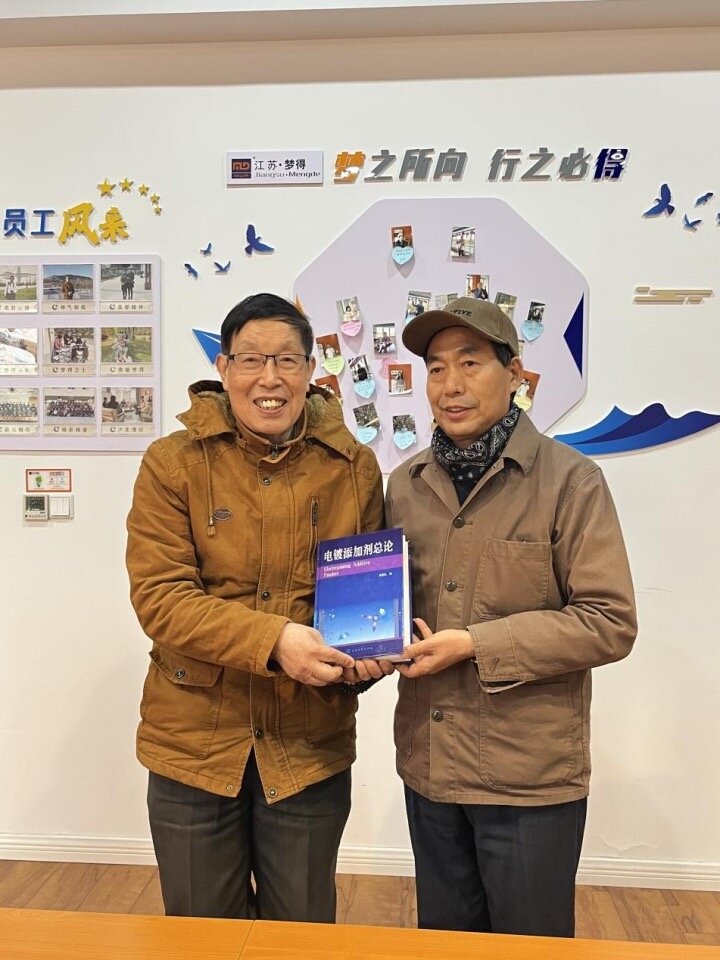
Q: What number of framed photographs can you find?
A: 9